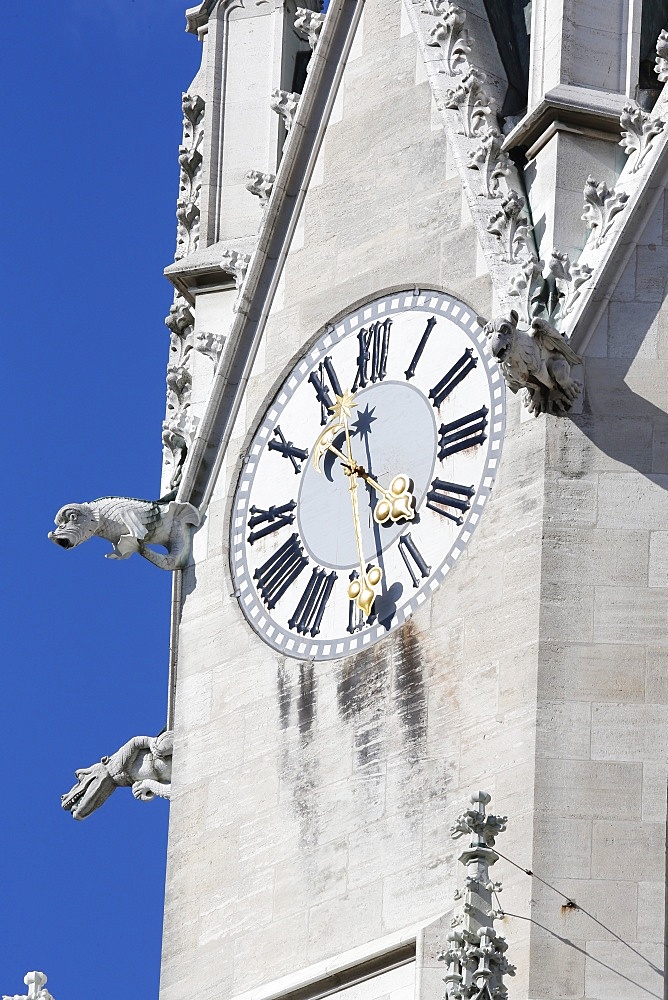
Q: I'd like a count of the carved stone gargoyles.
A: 3